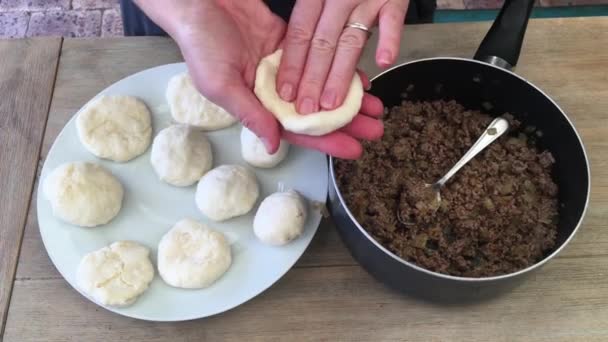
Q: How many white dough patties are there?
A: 10